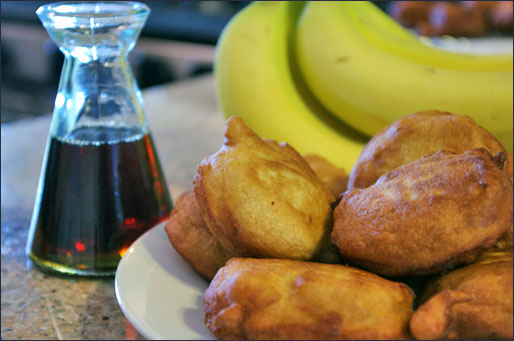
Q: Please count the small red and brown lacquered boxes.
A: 0